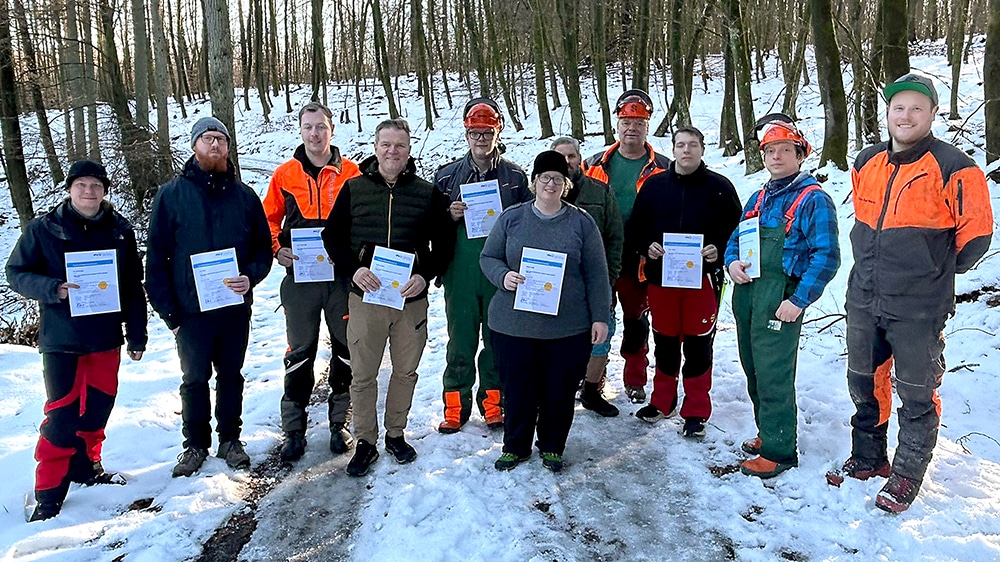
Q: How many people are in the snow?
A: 11